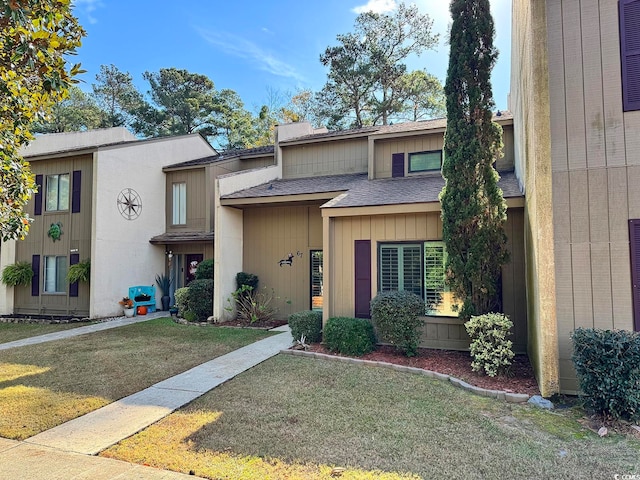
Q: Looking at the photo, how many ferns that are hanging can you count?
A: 2